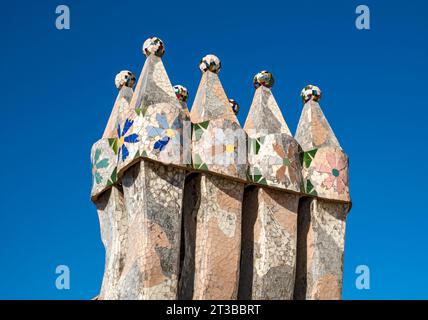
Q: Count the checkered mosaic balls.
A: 7